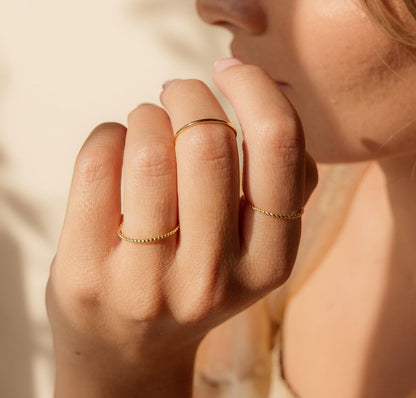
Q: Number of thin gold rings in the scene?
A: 3